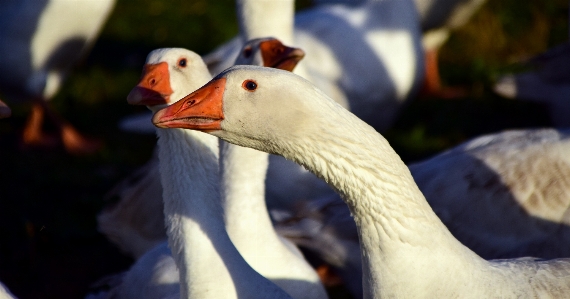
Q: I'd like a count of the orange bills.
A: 3